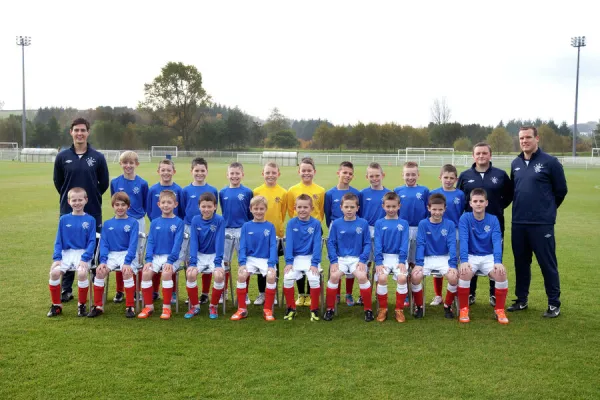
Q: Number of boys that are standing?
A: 10